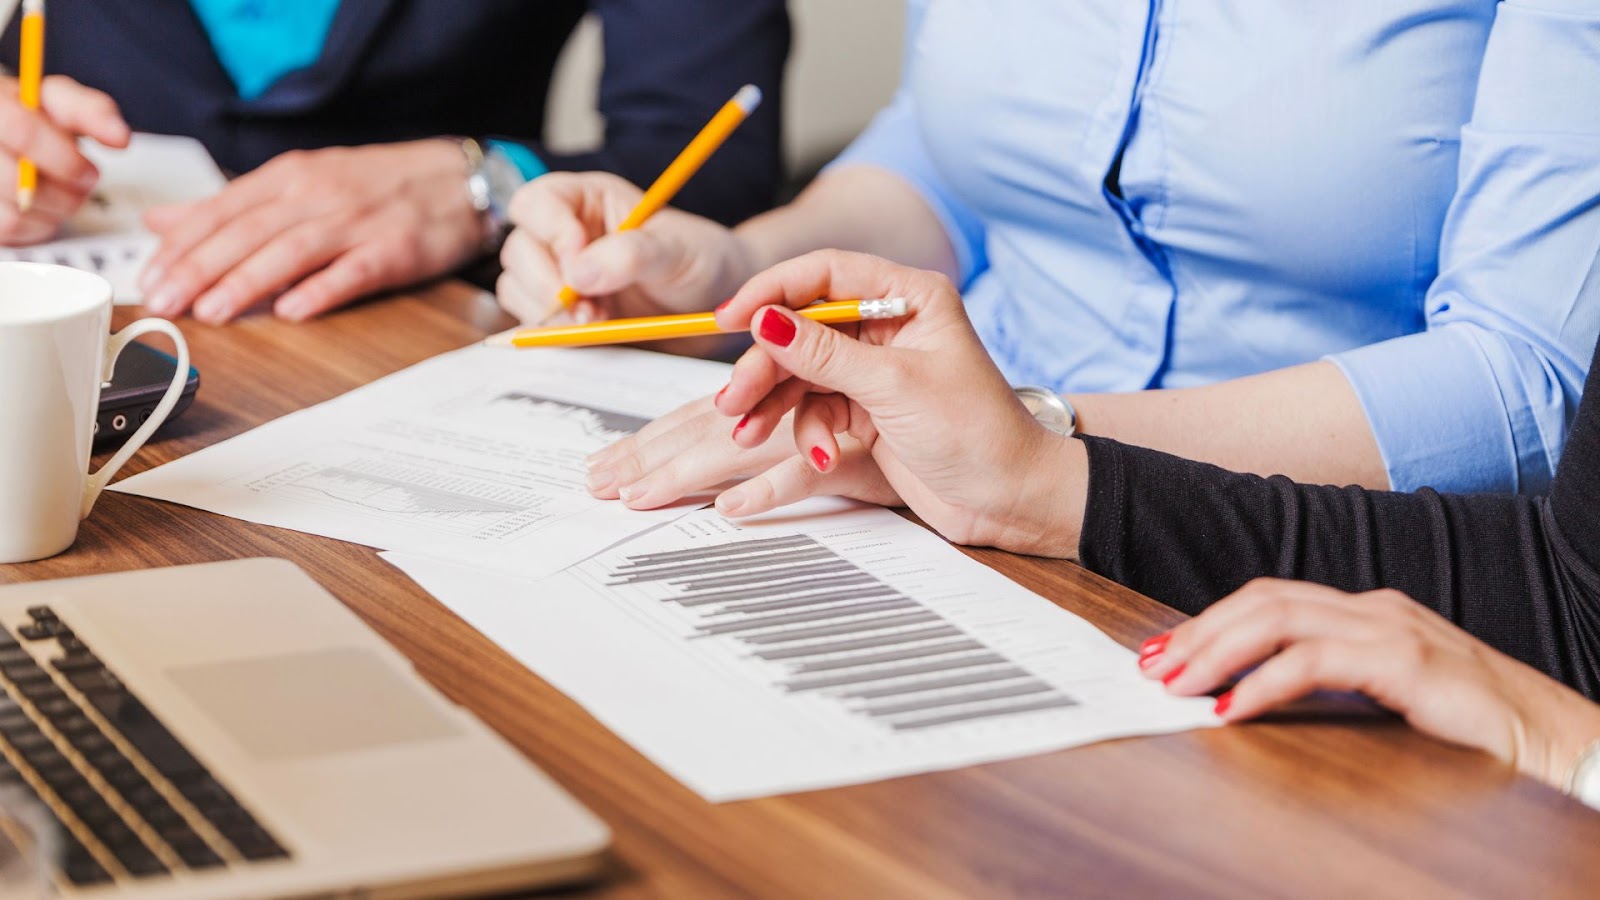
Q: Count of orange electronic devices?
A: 0